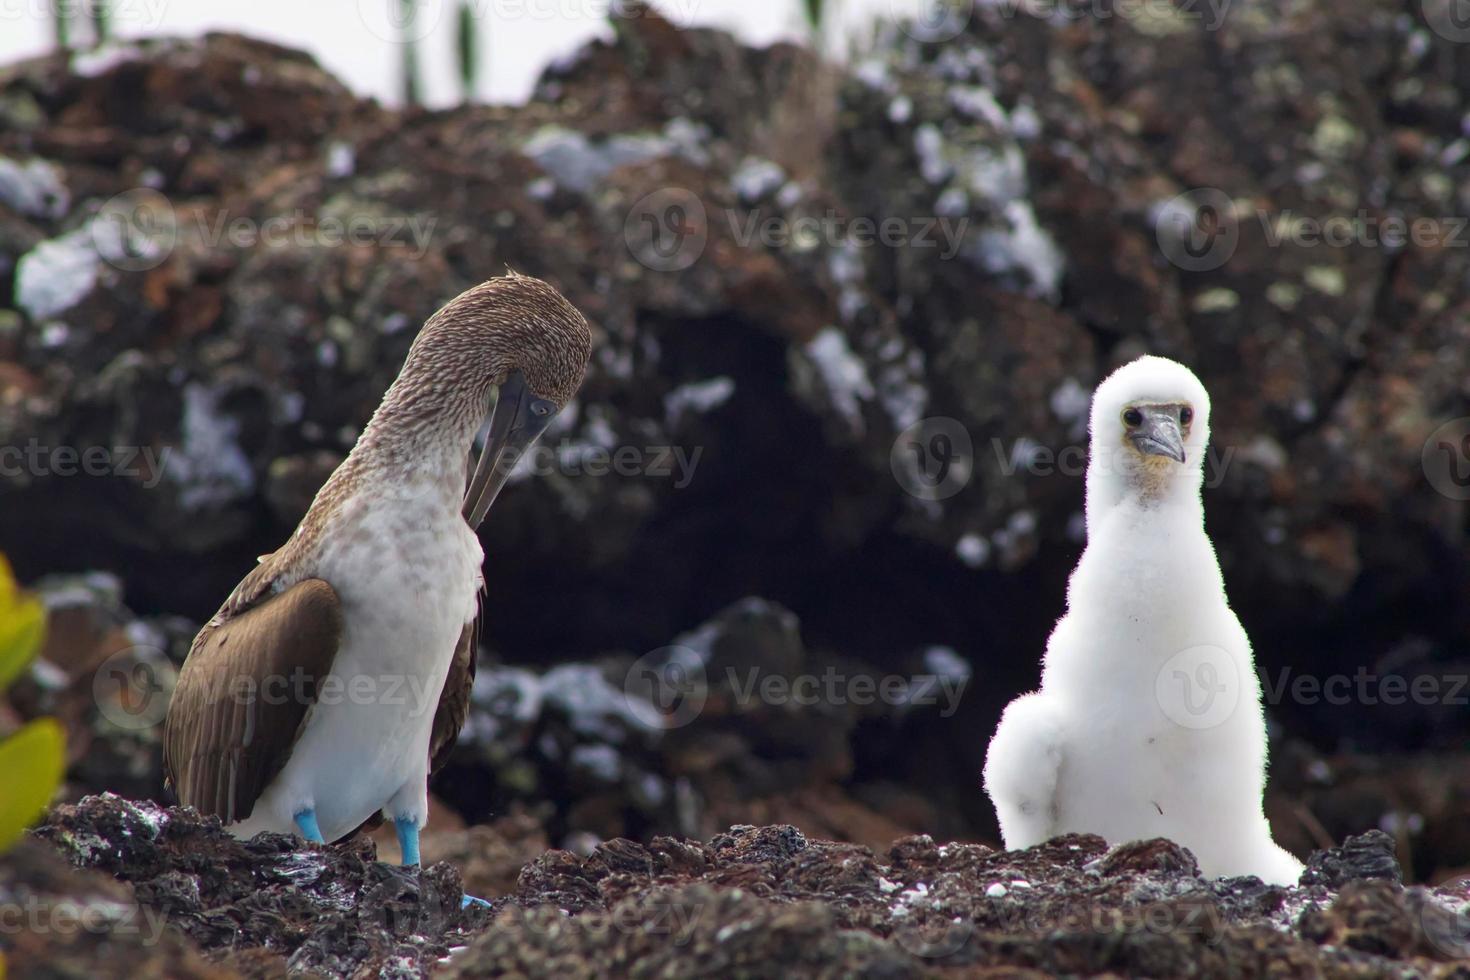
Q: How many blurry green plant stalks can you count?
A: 5